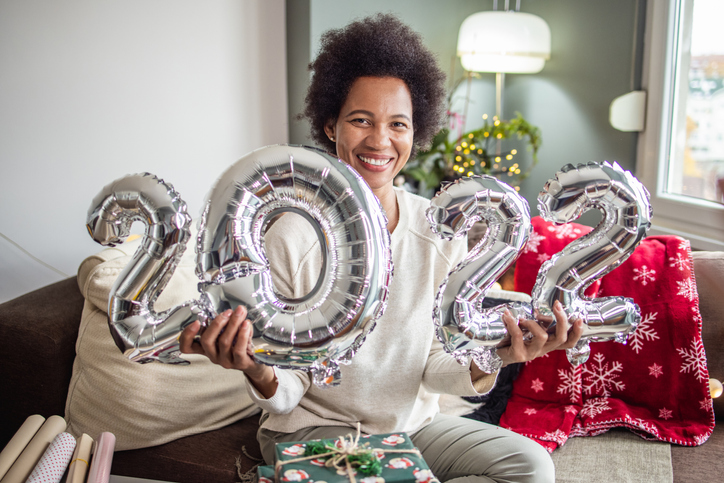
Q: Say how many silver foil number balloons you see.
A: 4